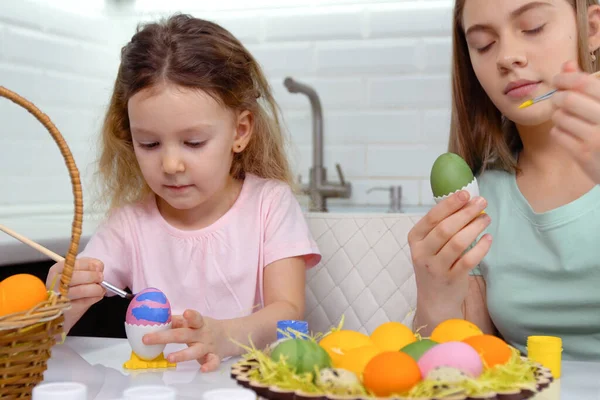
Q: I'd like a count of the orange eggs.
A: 3